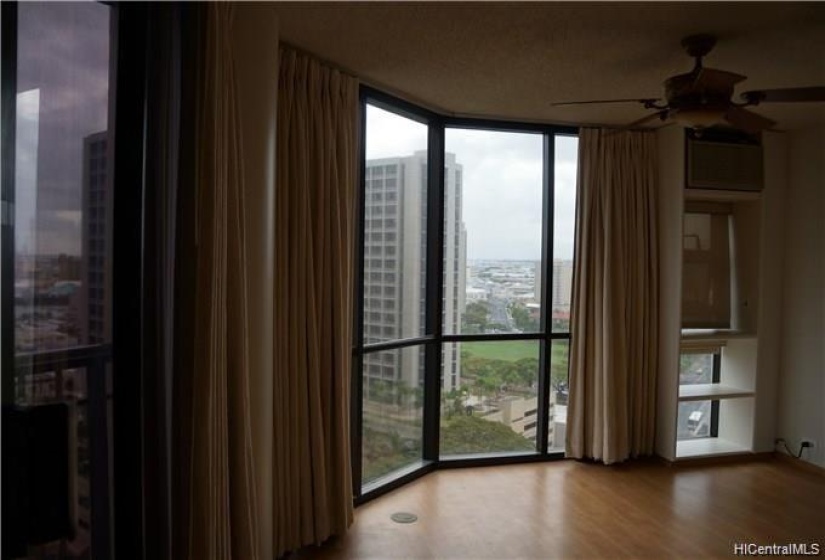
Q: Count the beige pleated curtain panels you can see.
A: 3